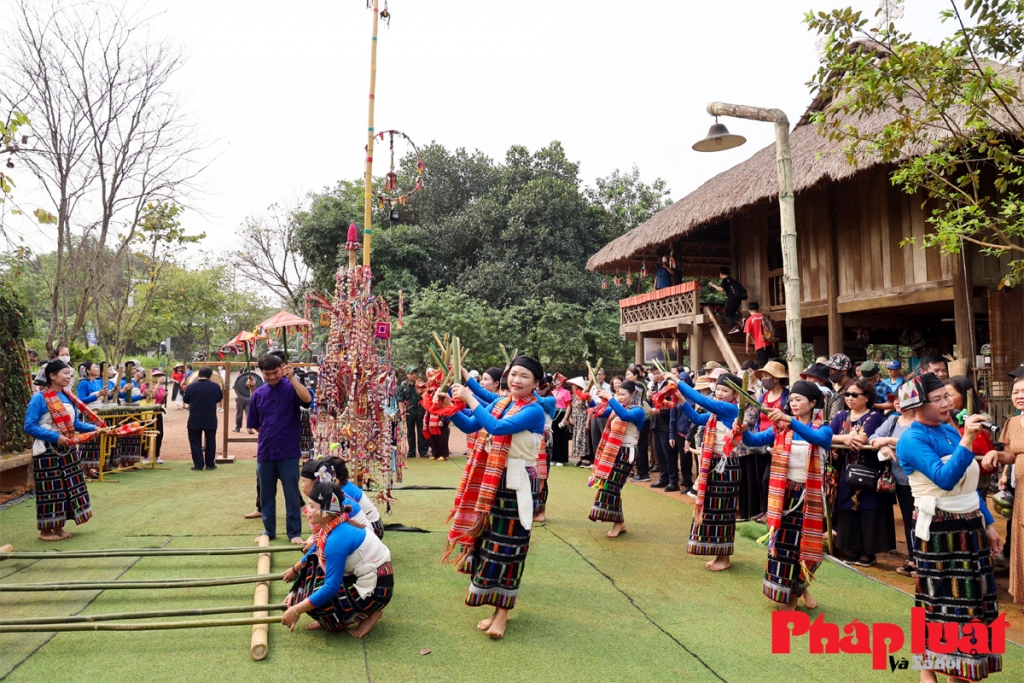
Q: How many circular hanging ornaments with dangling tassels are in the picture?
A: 1